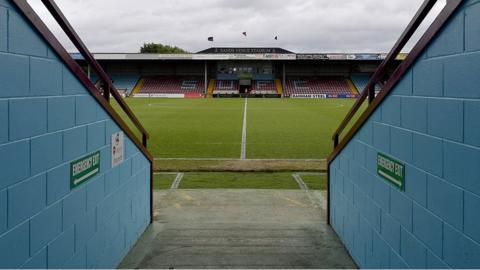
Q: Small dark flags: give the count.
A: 3